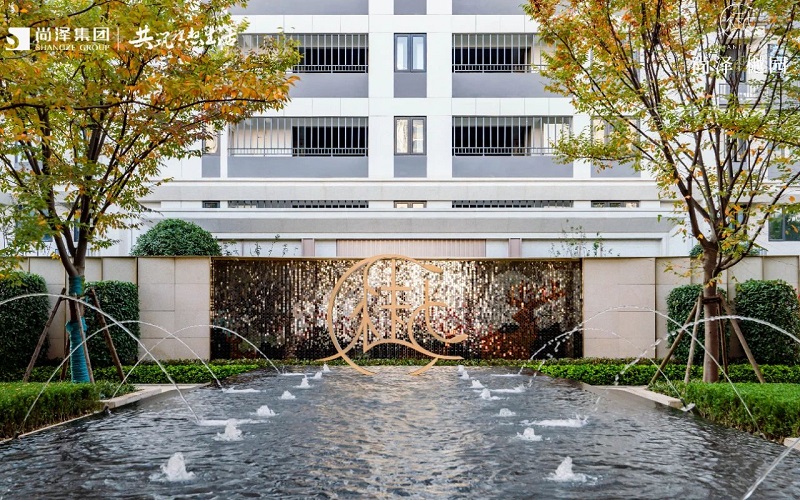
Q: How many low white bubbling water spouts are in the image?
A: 14